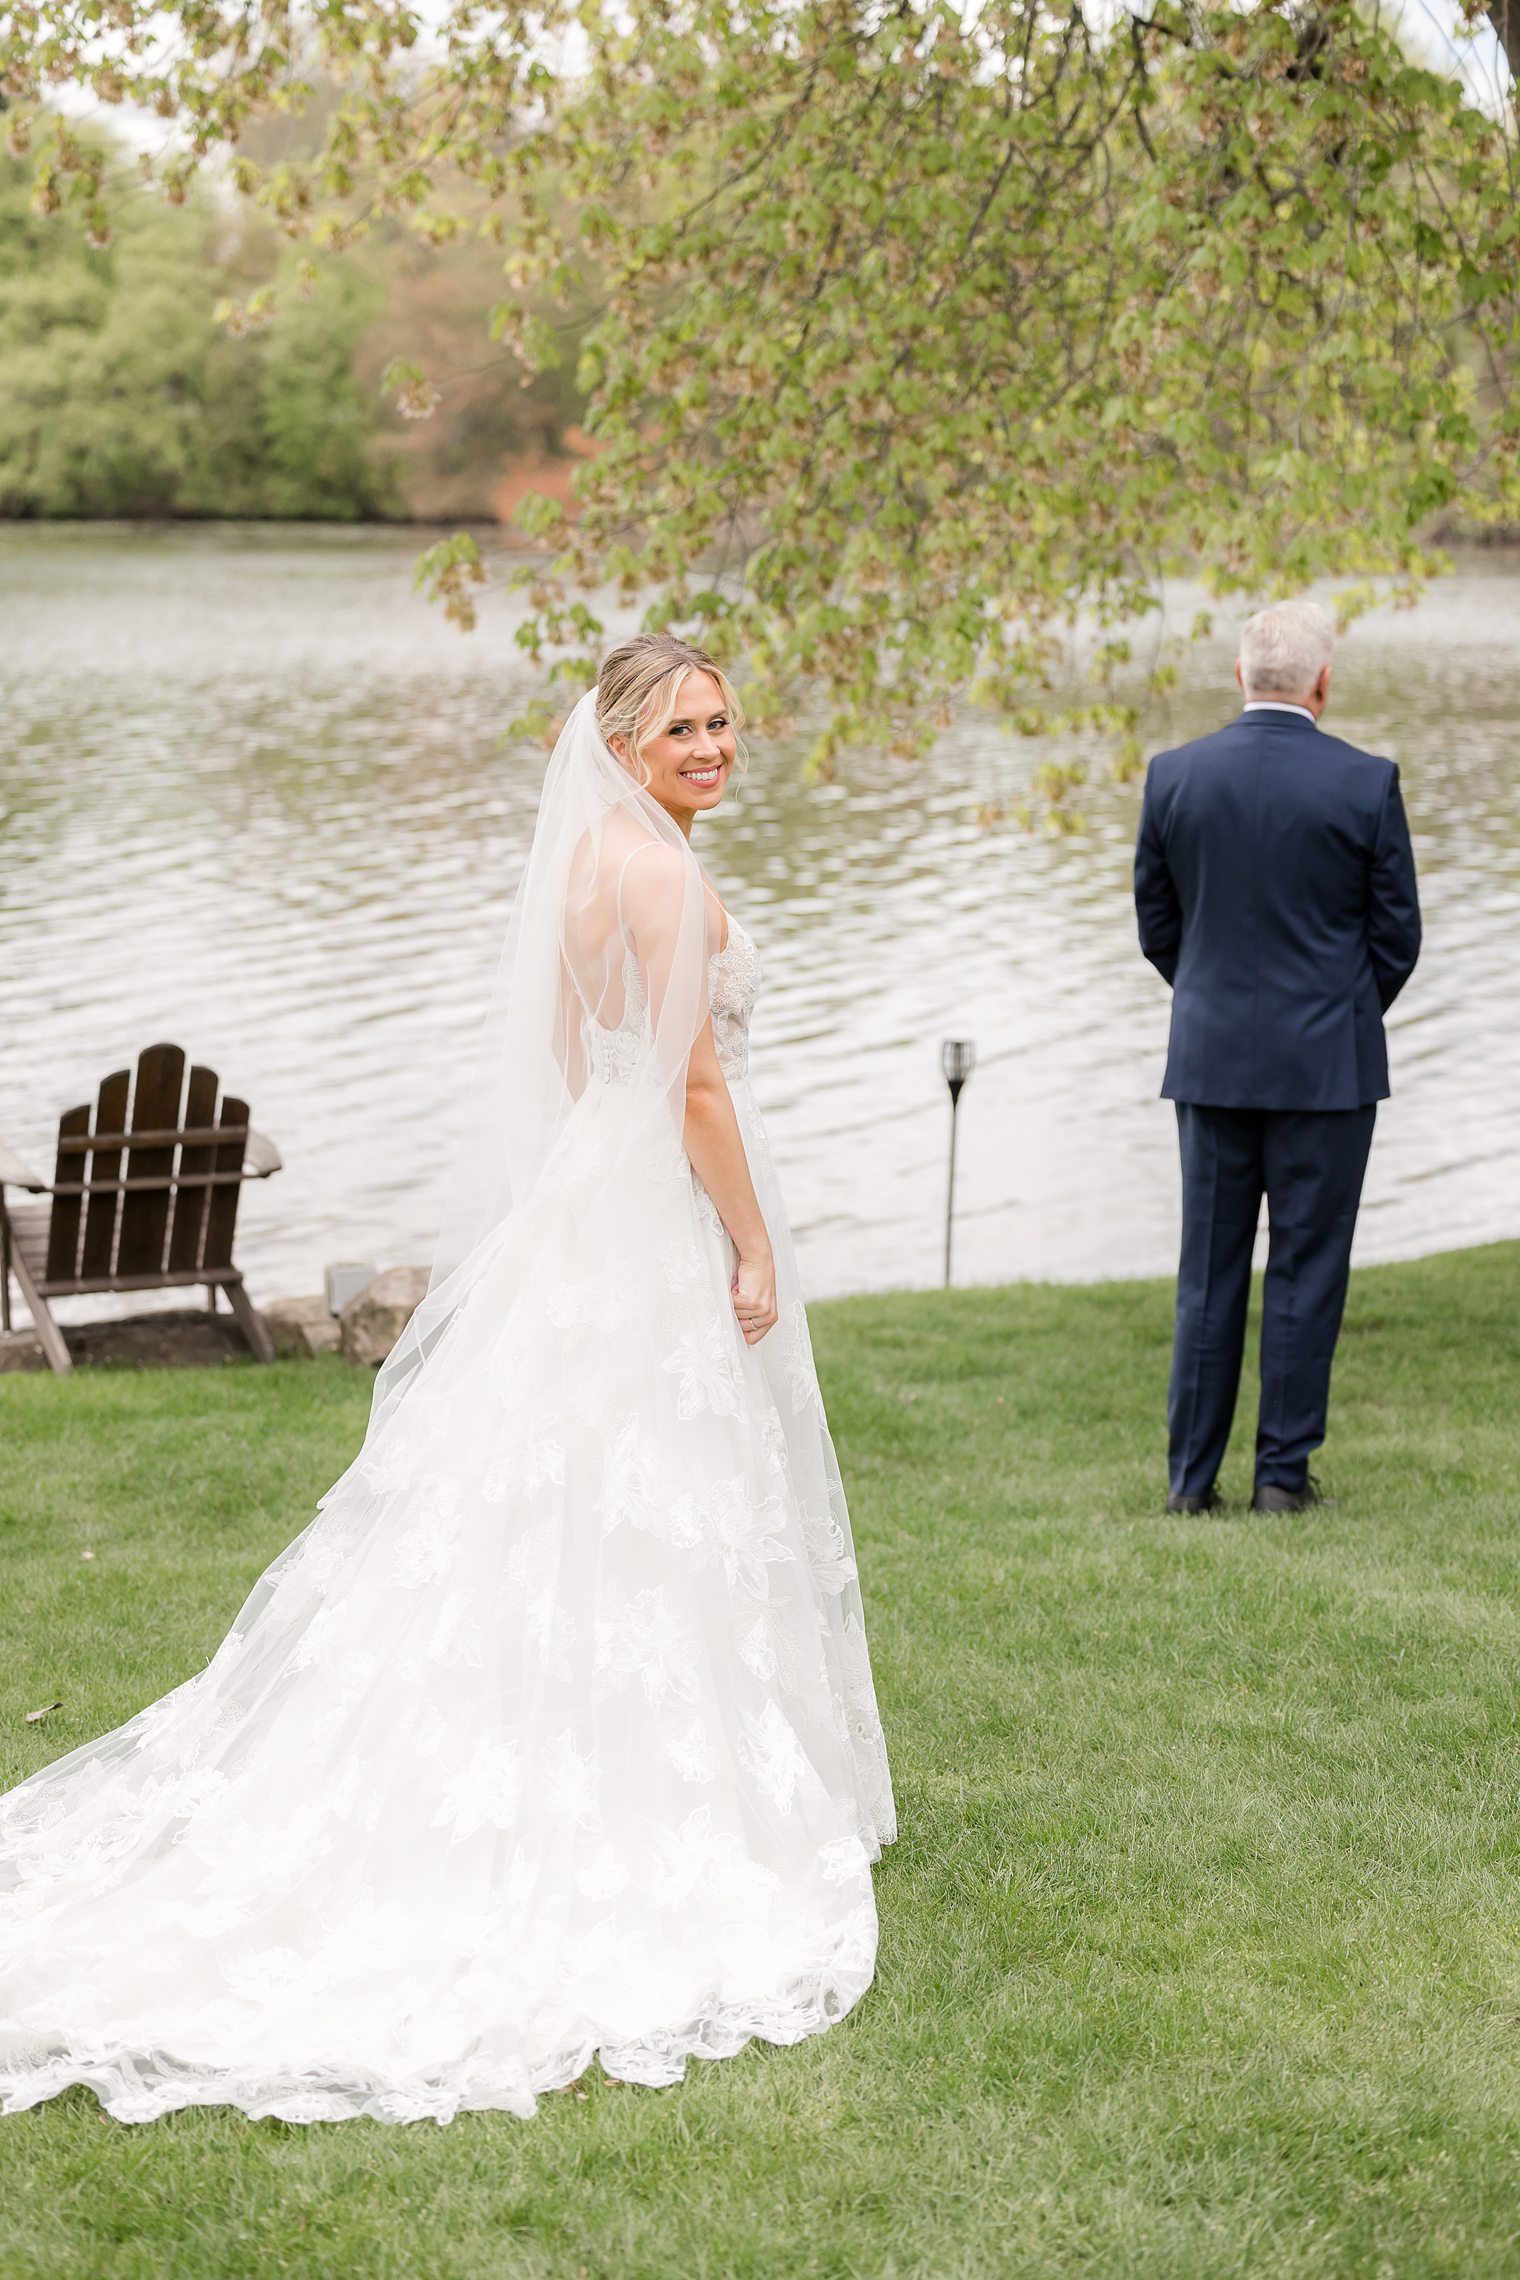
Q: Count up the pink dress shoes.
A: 0